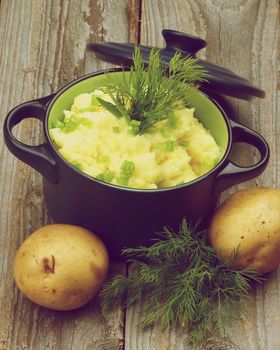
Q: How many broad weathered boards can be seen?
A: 2